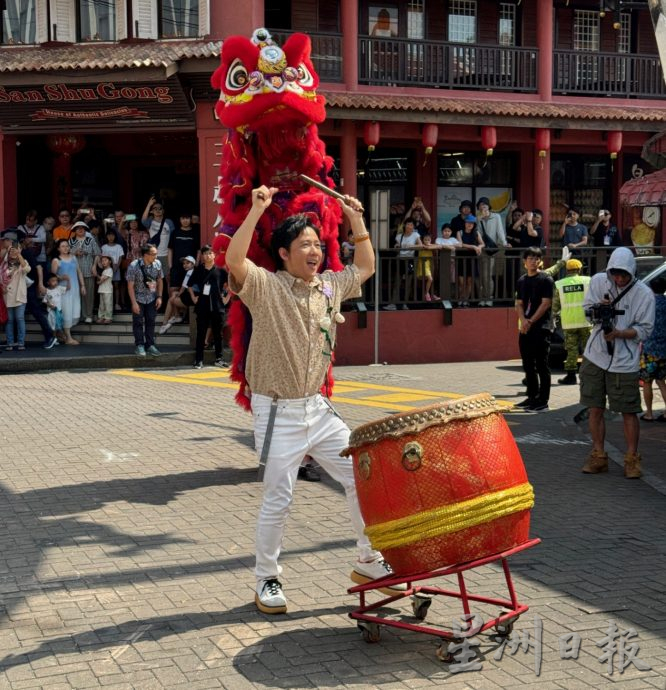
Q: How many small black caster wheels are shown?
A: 4